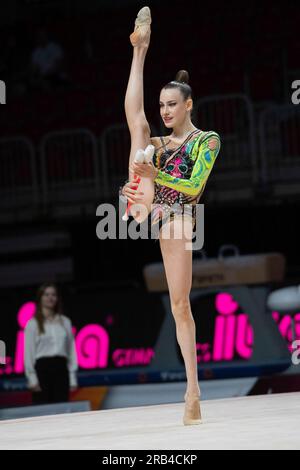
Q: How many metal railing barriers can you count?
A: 5